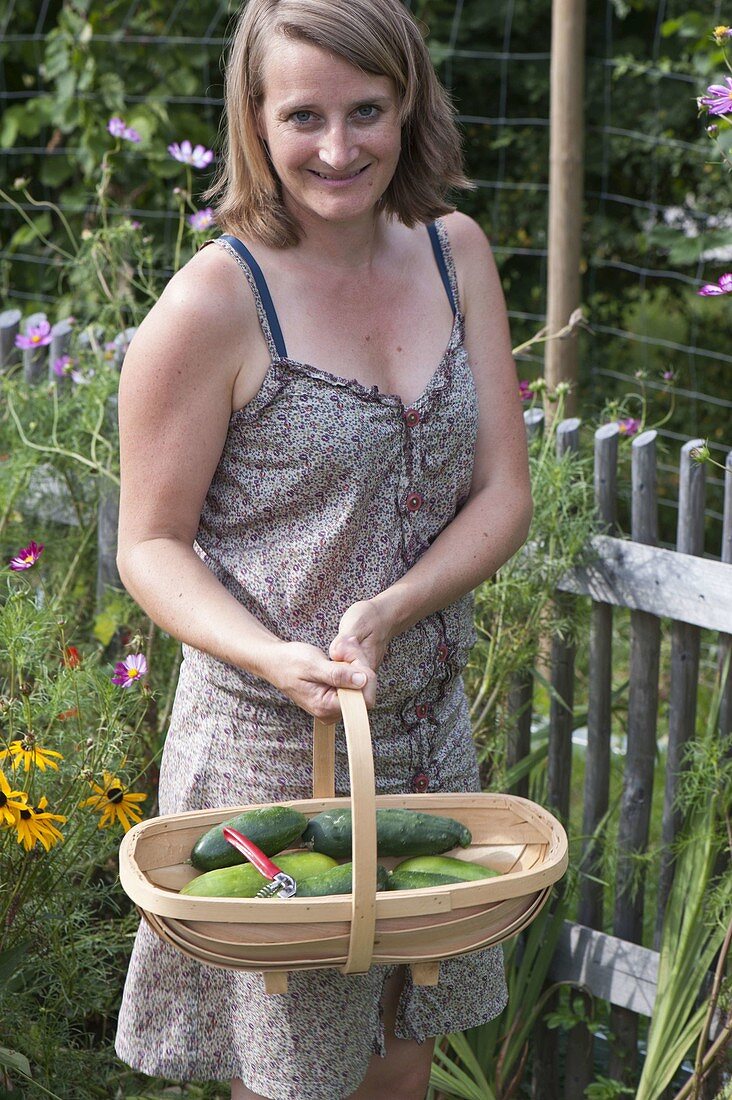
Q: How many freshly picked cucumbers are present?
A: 6